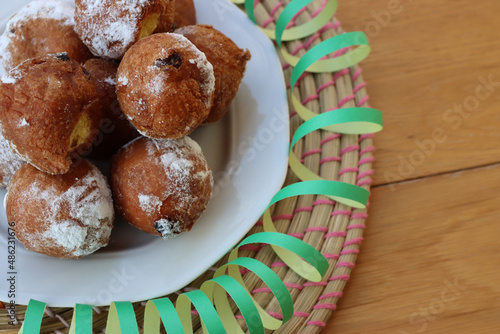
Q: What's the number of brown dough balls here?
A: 10